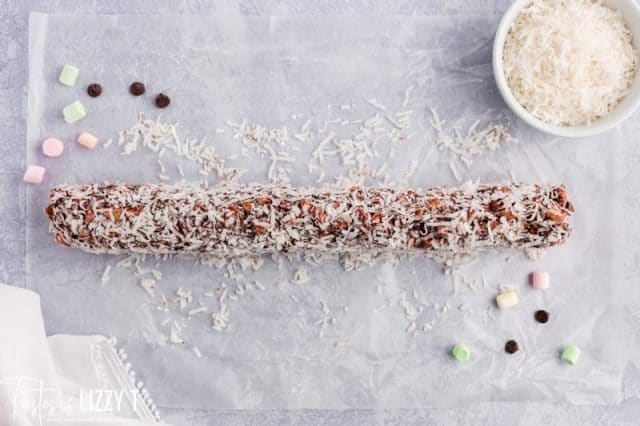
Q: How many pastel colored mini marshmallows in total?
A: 9